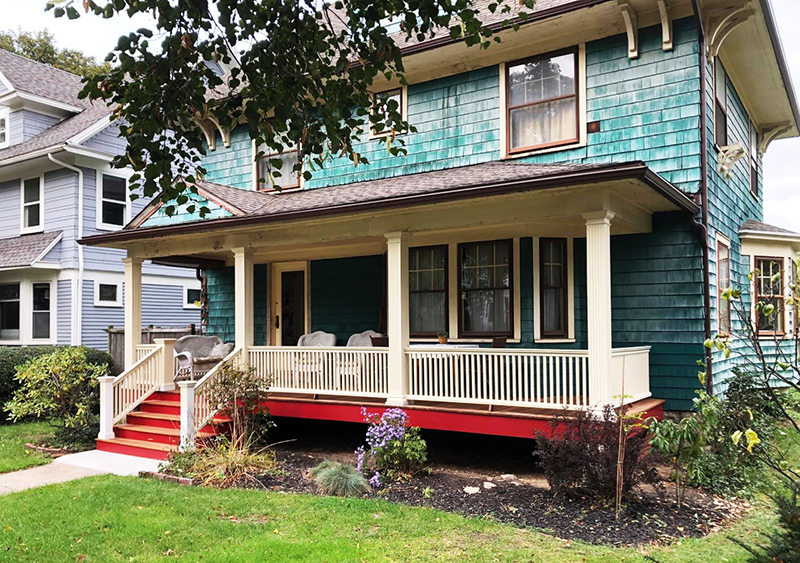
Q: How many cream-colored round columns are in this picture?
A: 0